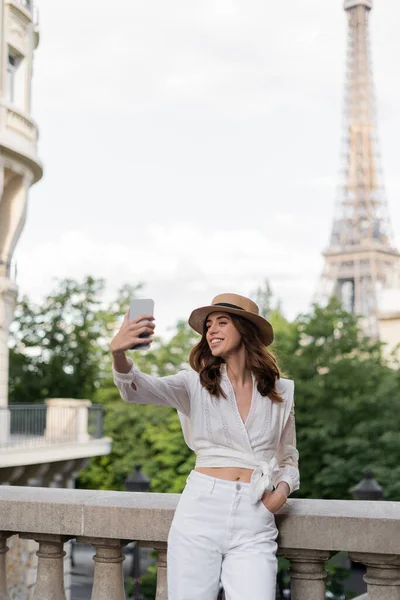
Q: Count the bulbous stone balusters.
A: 6